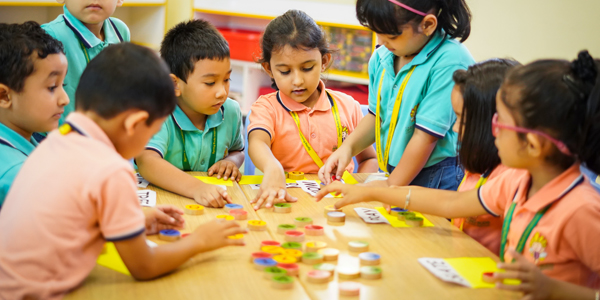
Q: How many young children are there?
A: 8